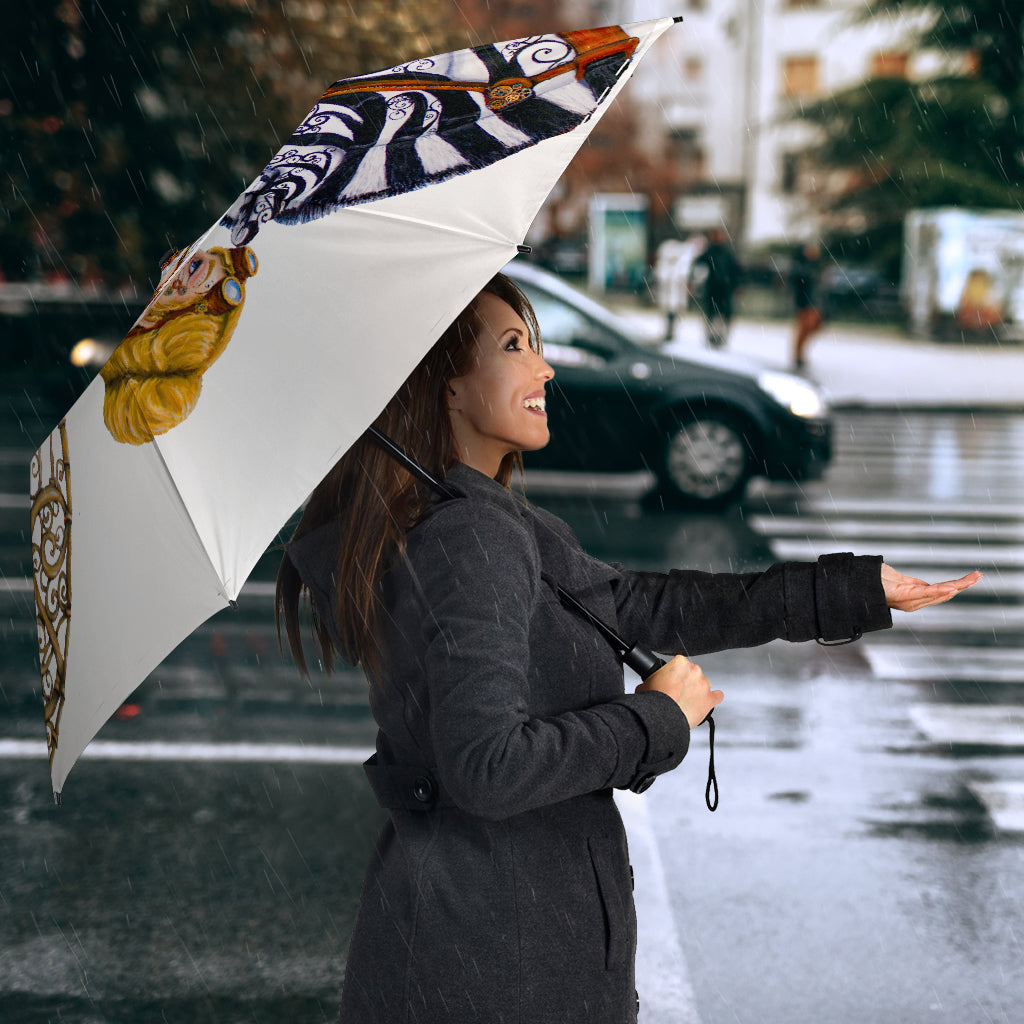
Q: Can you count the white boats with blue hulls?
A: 0